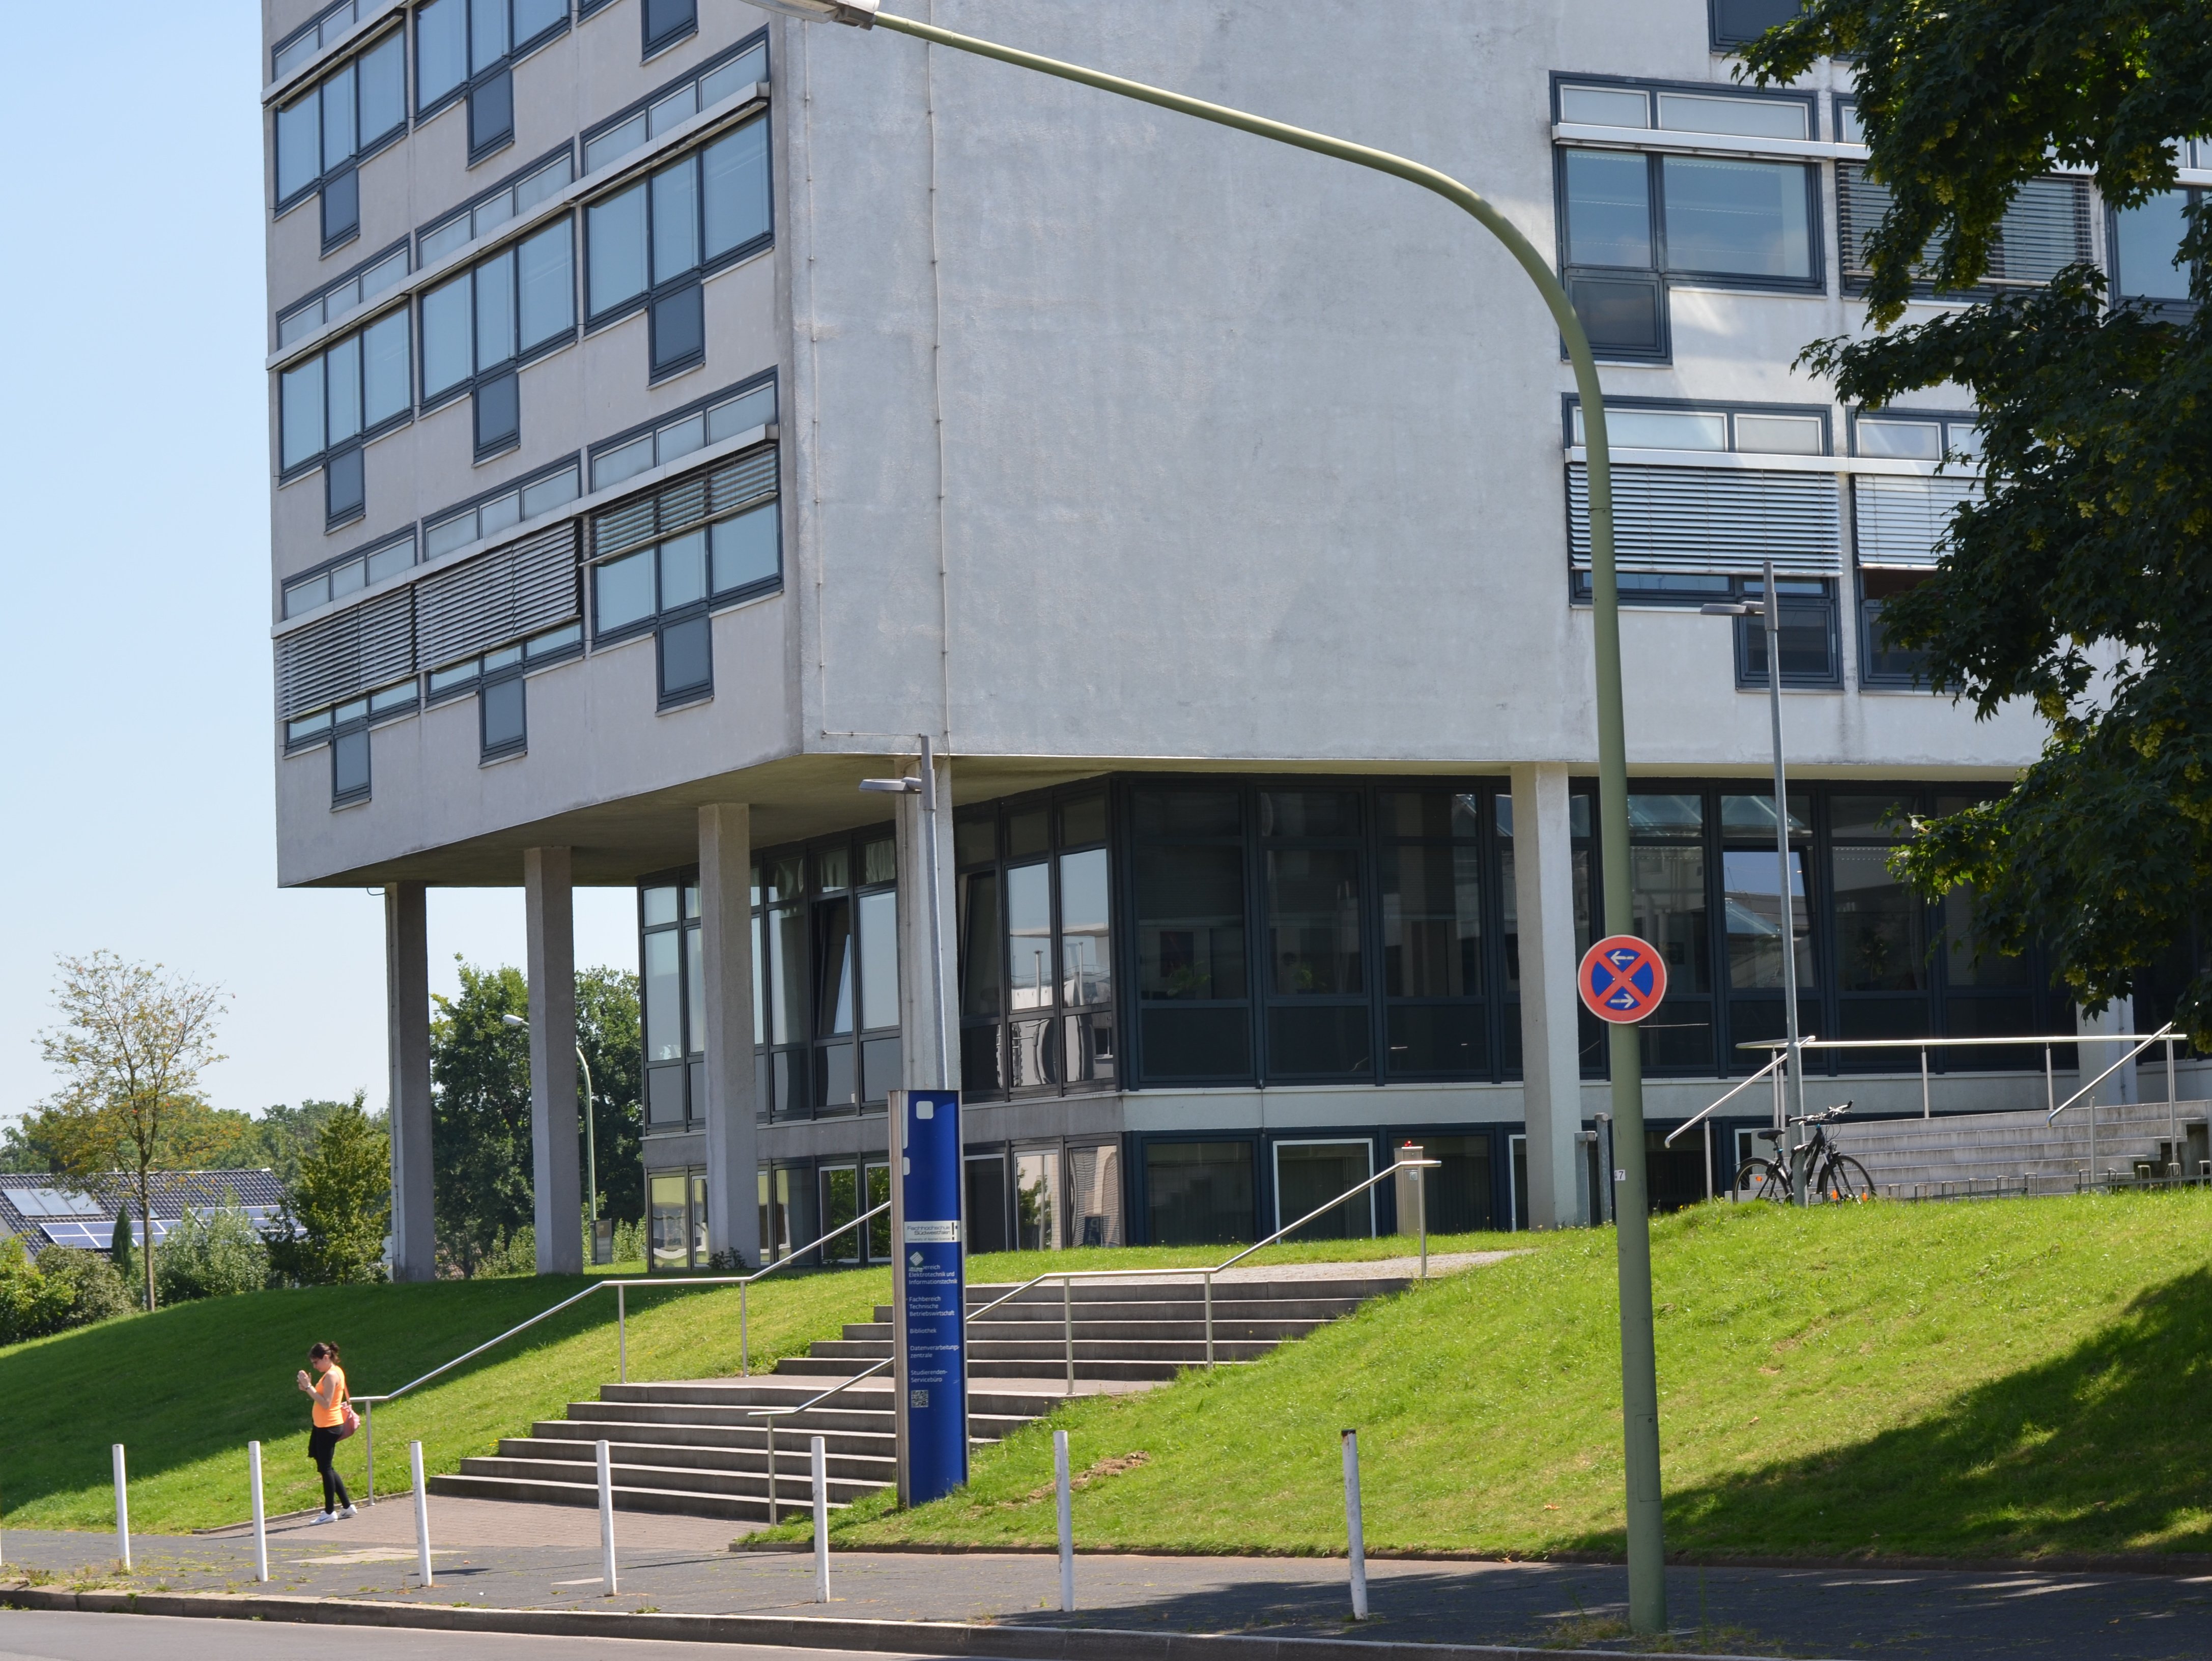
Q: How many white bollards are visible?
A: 7